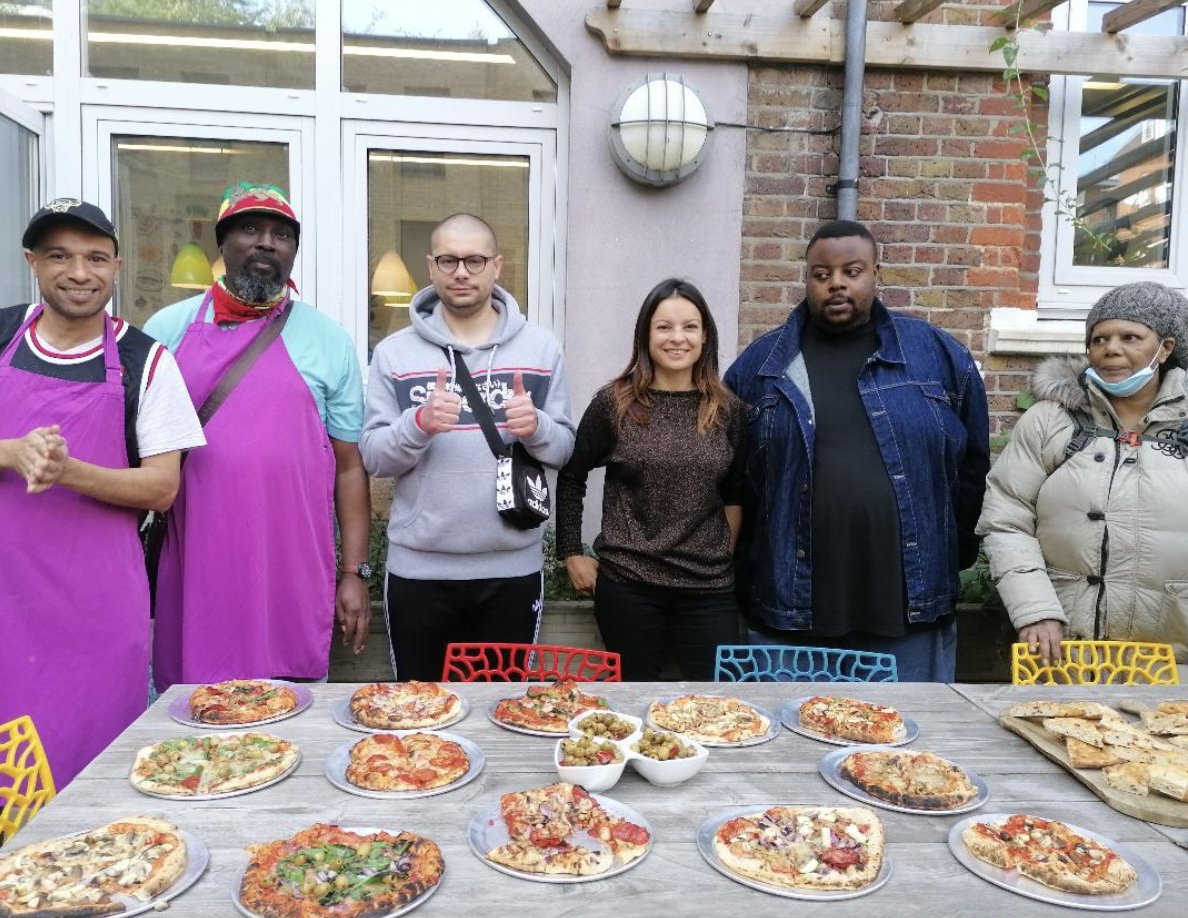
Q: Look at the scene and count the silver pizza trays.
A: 13